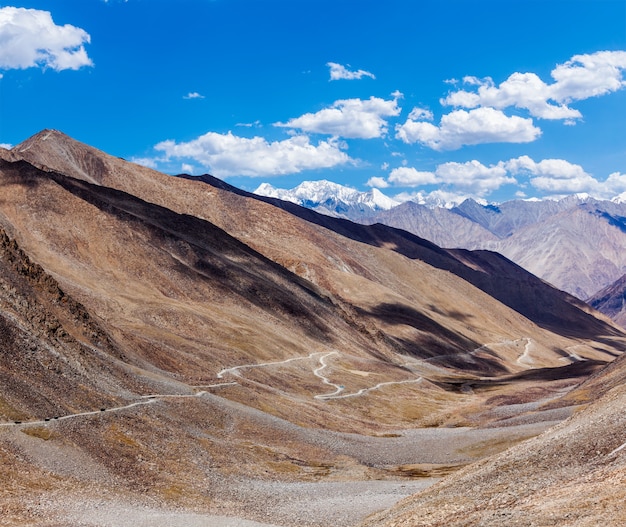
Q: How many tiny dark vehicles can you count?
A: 4